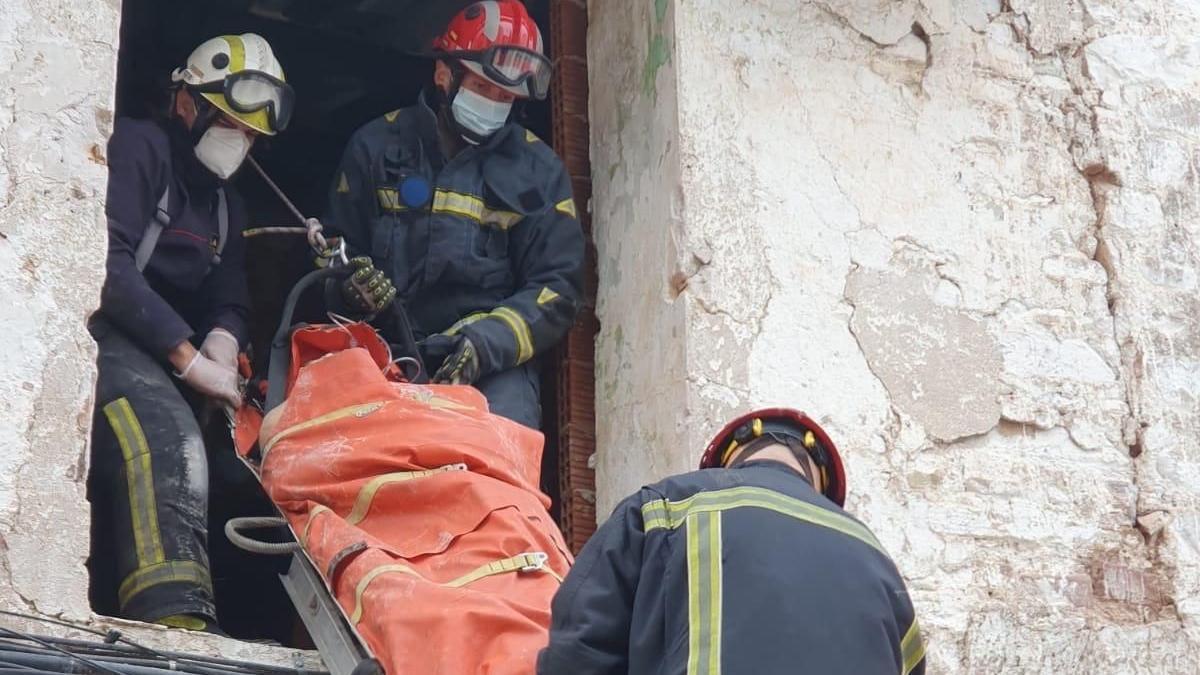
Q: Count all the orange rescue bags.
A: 1